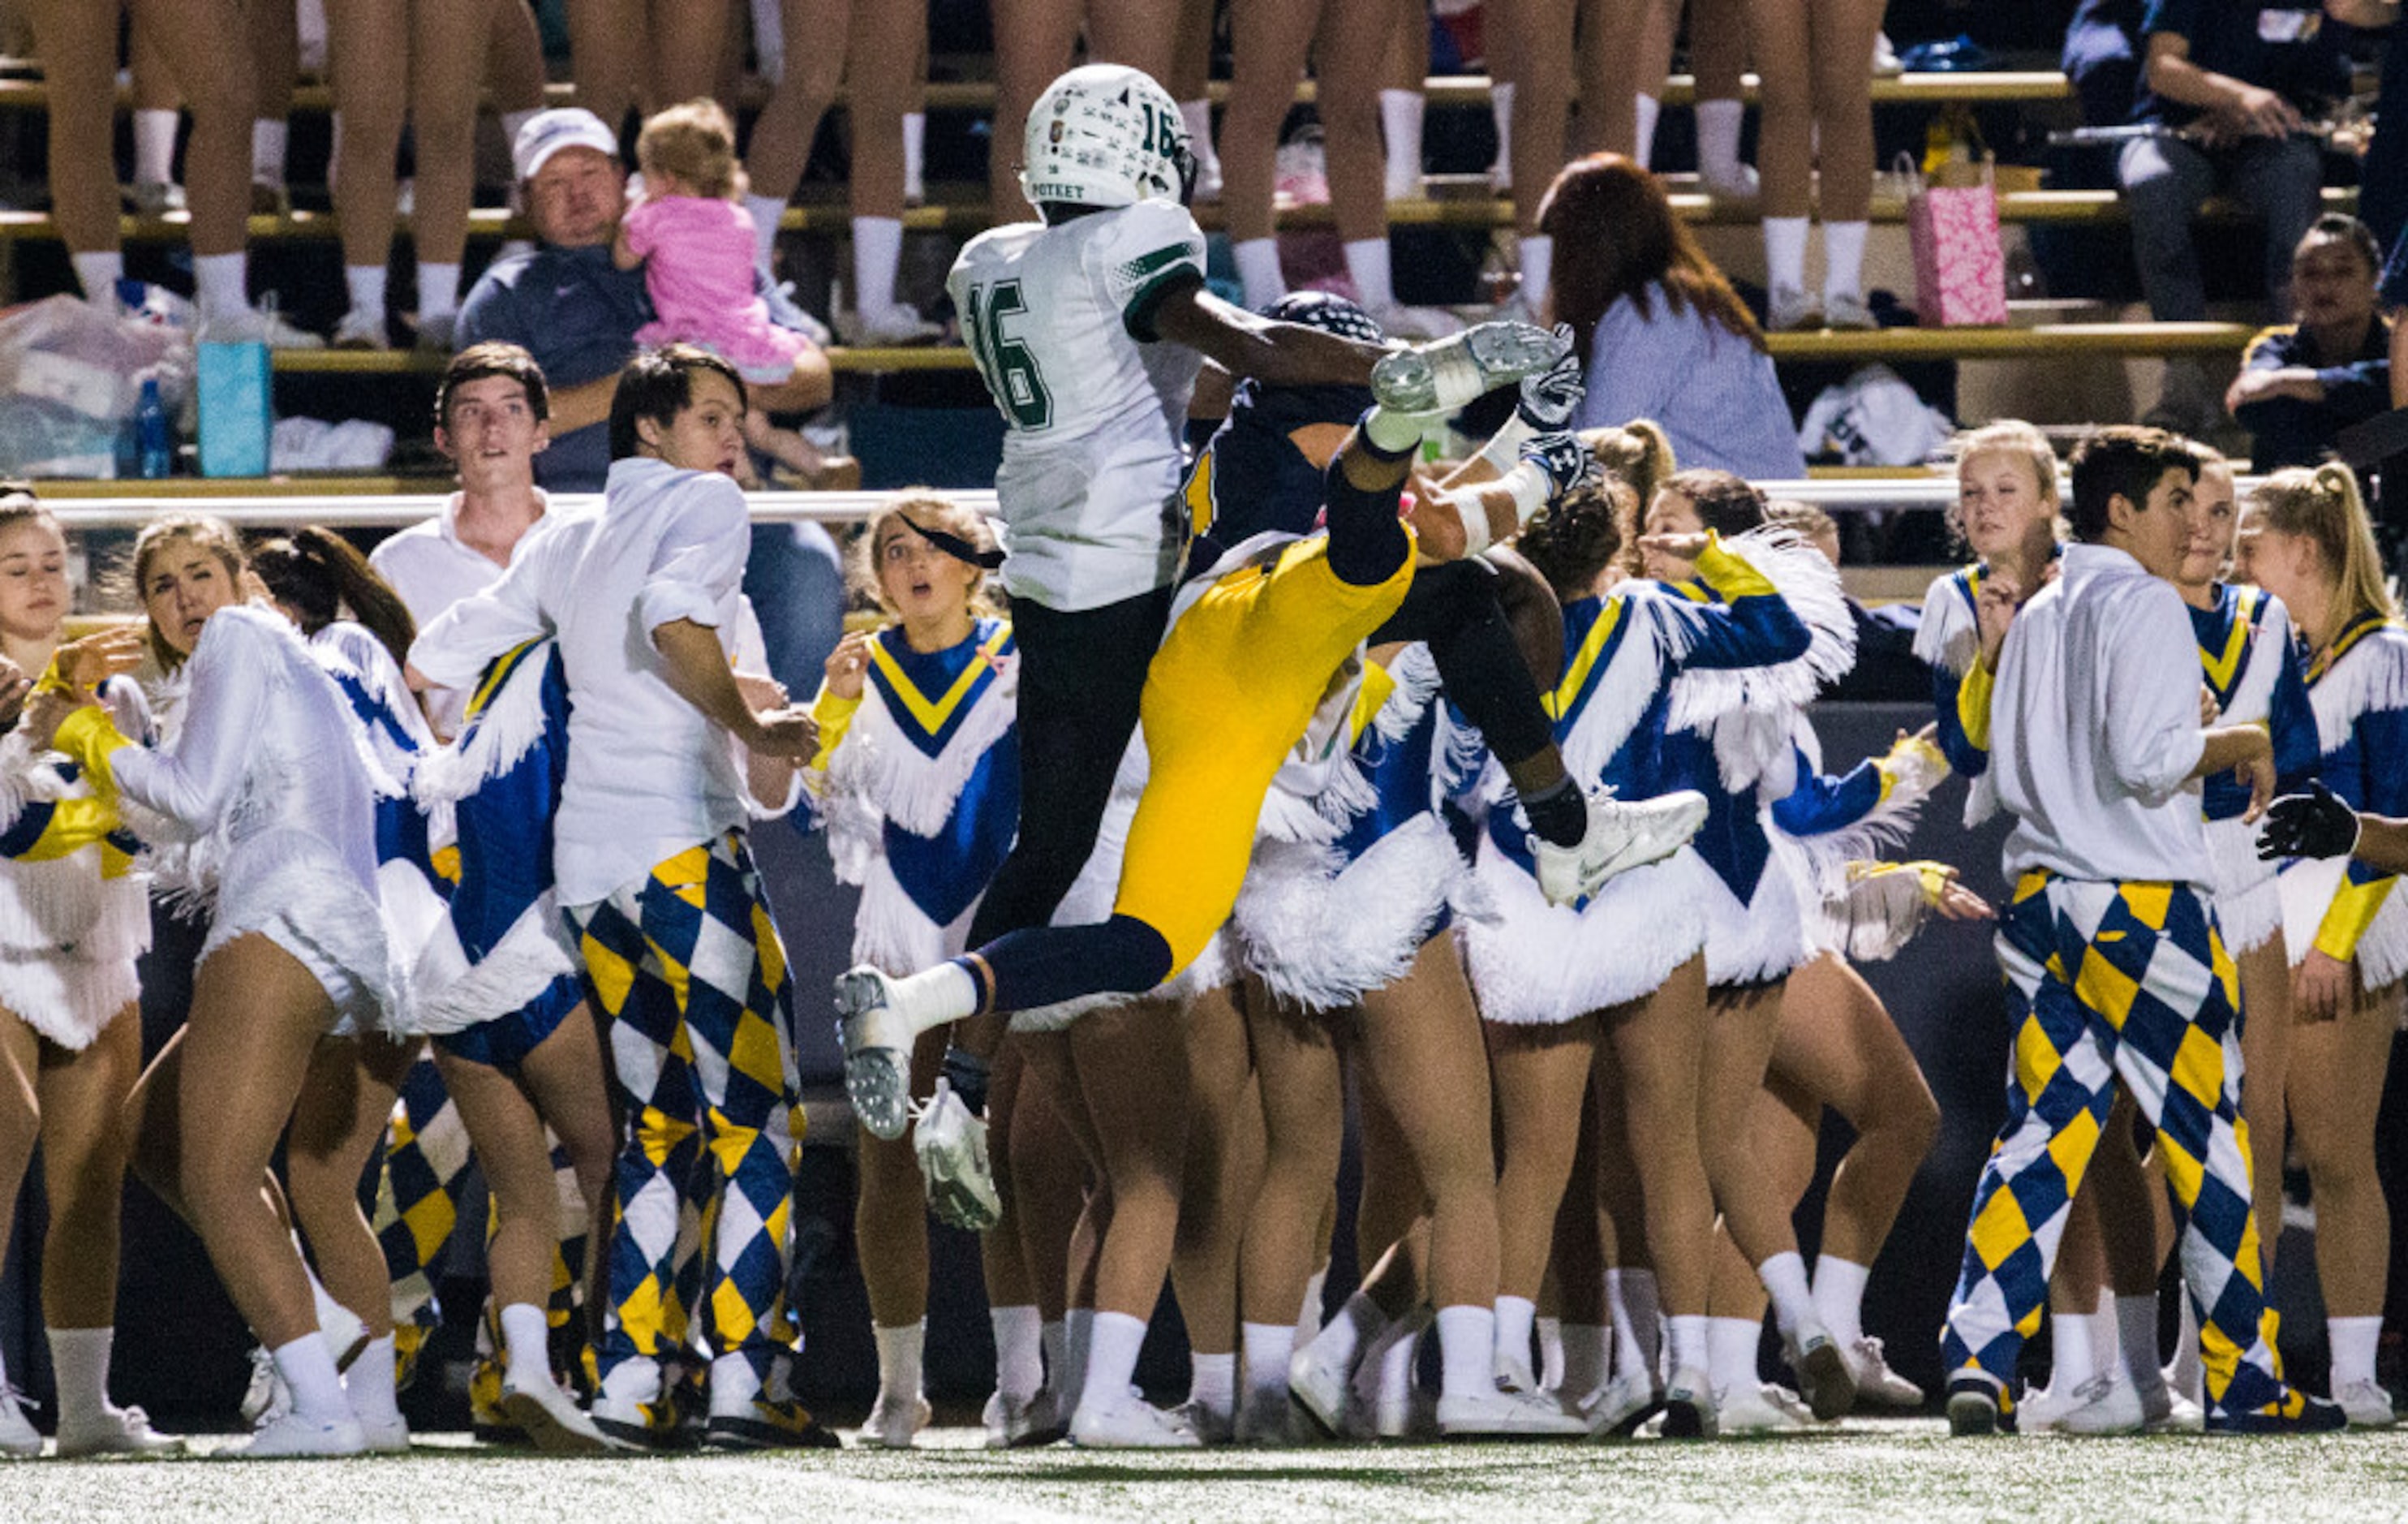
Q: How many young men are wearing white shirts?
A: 3